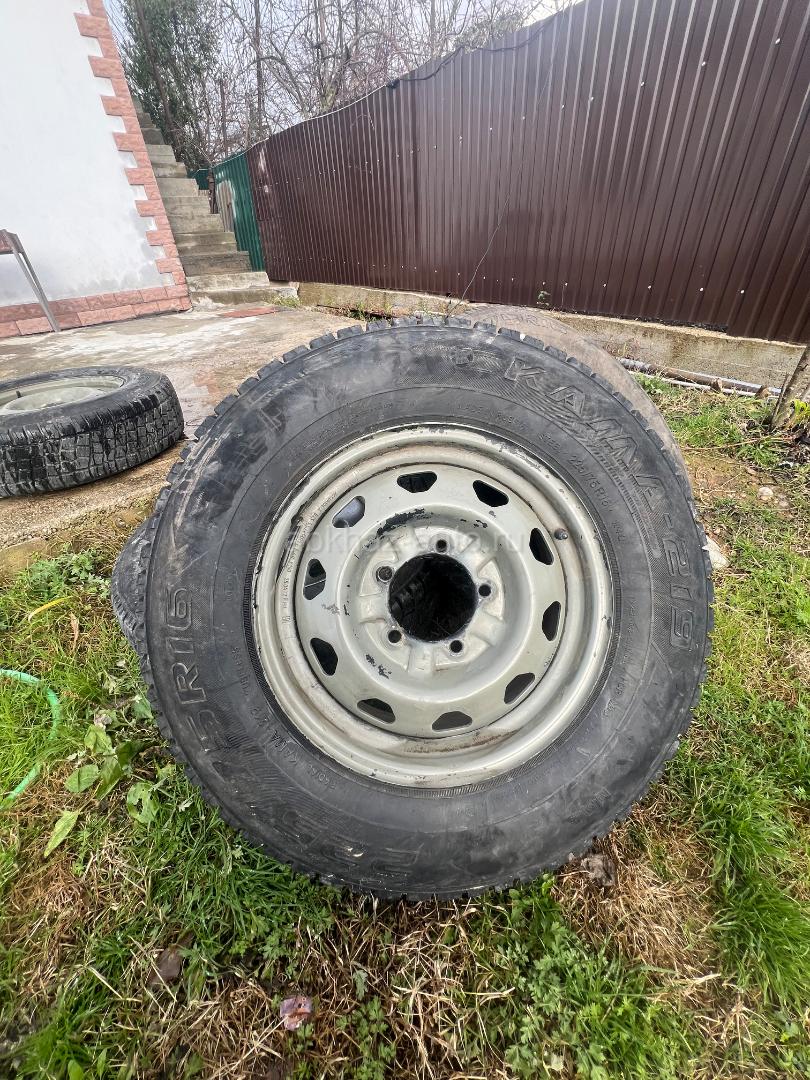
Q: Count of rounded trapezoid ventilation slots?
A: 10